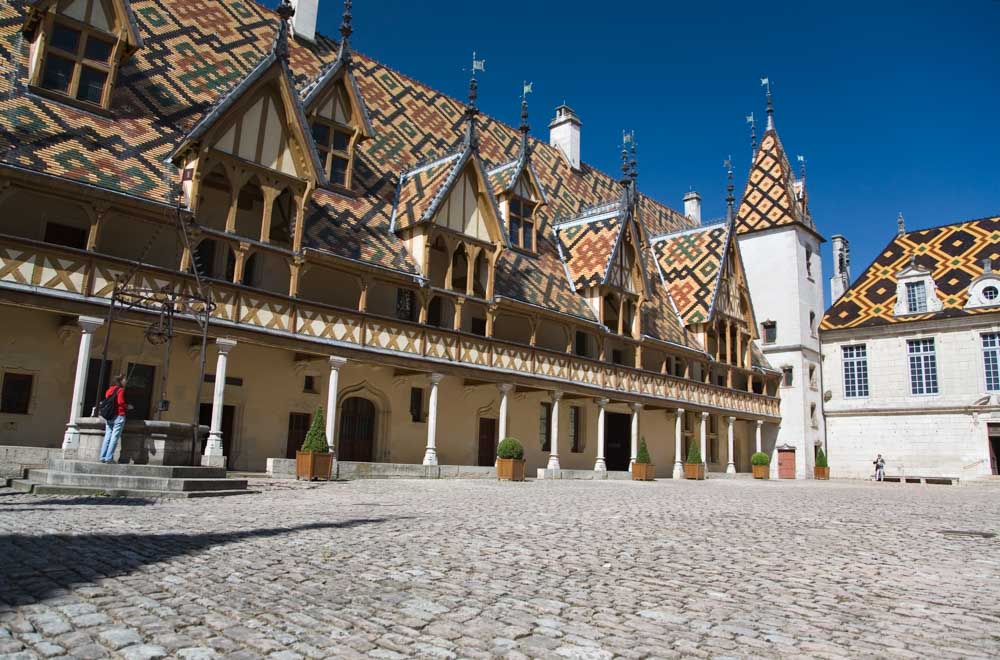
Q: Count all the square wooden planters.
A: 6